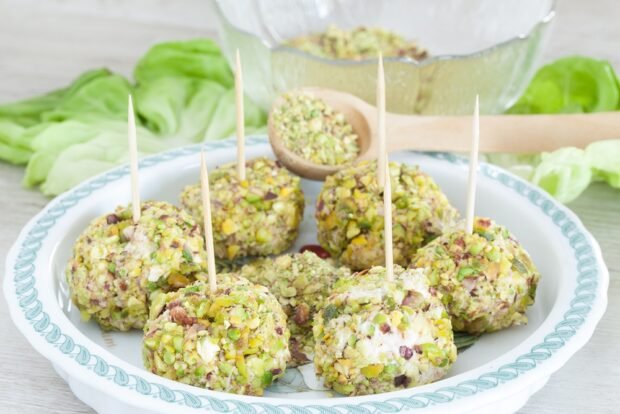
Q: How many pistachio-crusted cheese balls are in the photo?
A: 6